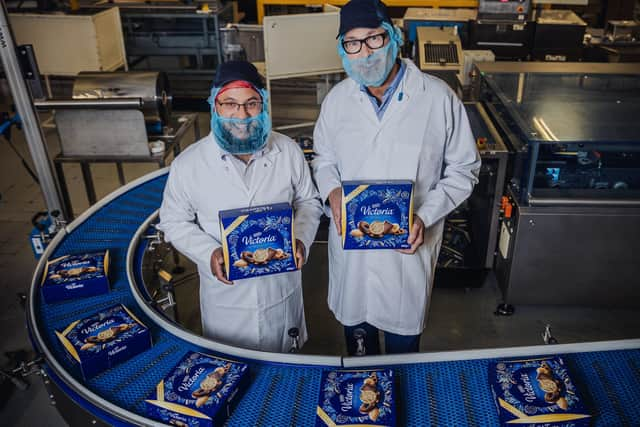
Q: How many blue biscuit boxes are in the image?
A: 7